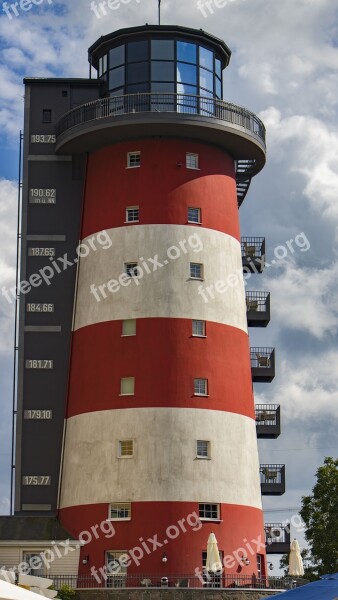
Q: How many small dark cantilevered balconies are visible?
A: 6